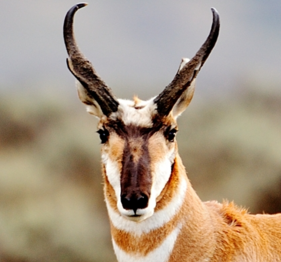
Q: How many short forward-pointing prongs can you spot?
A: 2